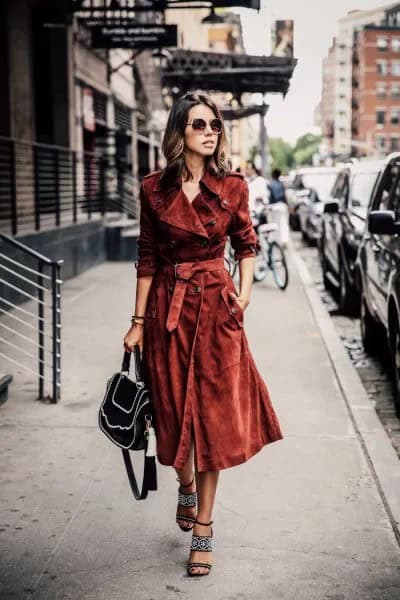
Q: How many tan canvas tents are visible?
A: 0